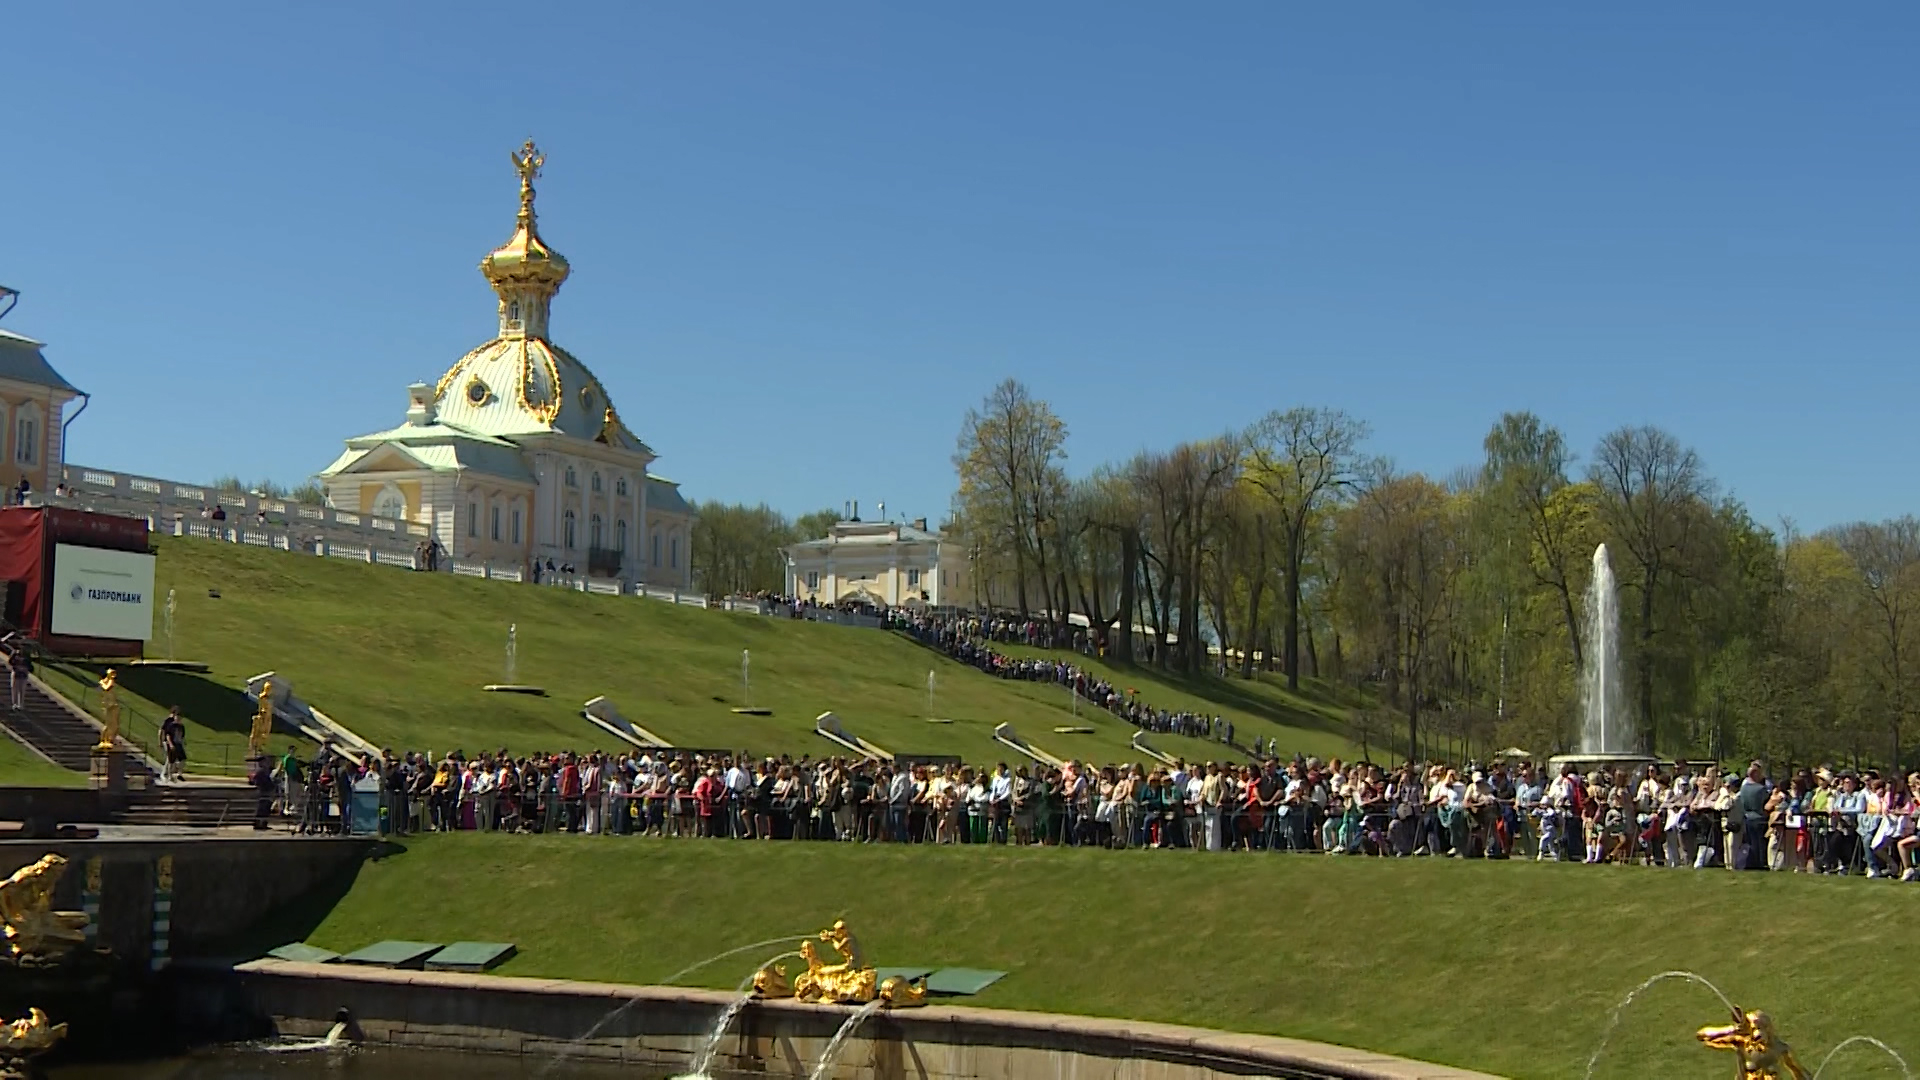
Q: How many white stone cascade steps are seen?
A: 5